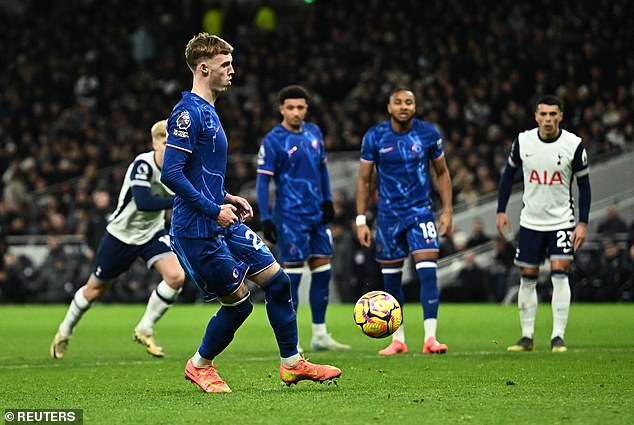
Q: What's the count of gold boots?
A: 2